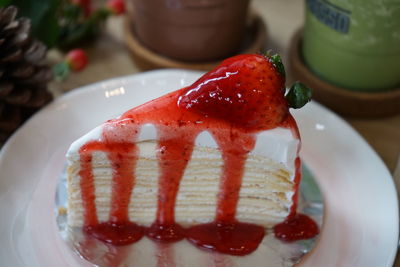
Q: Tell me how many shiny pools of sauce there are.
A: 4